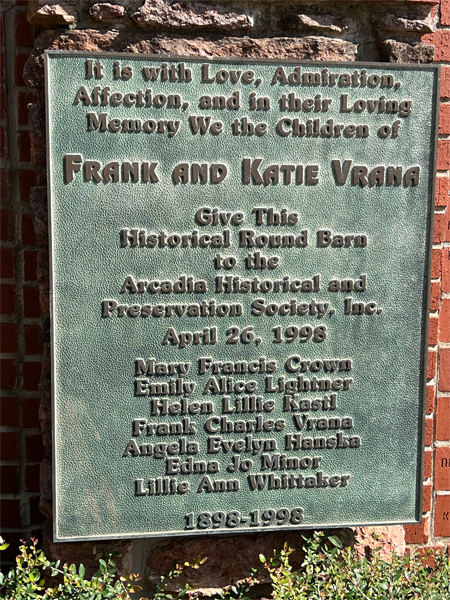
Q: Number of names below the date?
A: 7